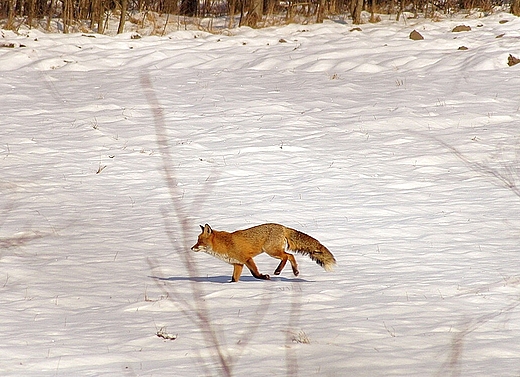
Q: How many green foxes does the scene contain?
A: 0